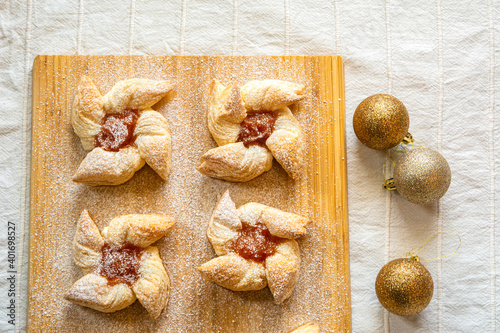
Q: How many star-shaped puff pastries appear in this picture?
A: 4